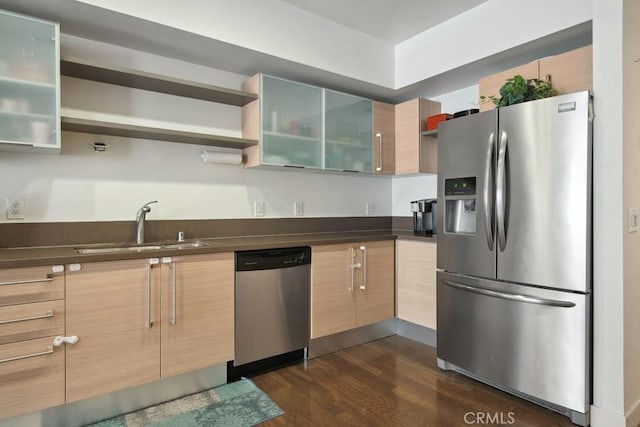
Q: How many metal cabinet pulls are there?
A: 8